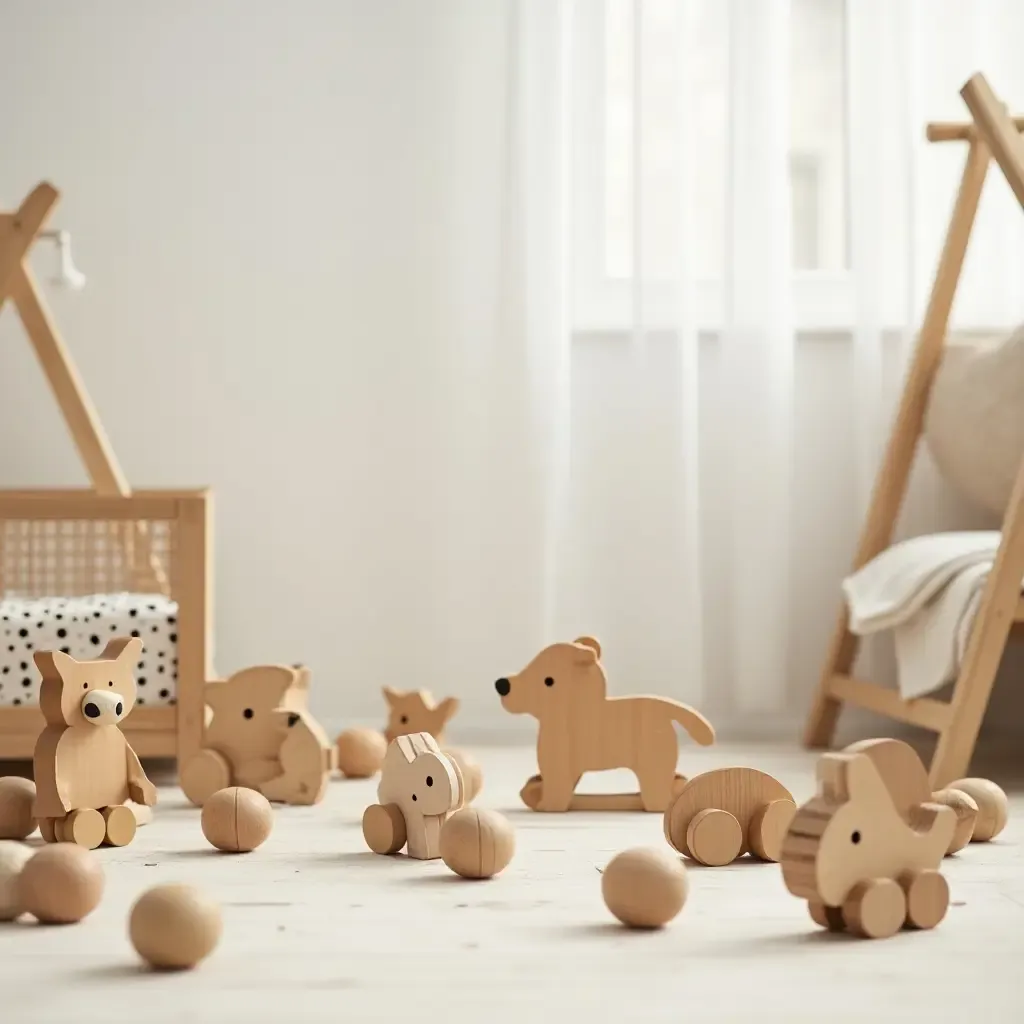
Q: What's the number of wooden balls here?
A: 11